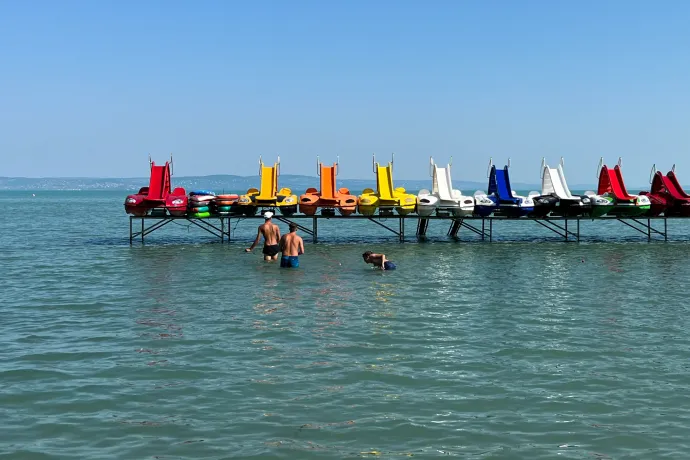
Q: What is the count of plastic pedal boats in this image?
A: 9